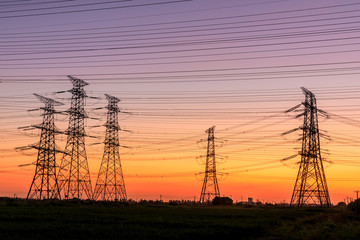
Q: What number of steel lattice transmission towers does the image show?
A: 5